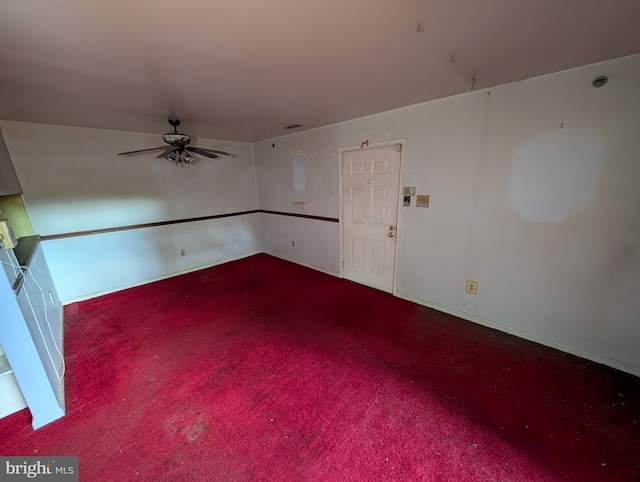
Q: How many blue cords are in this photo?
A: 0